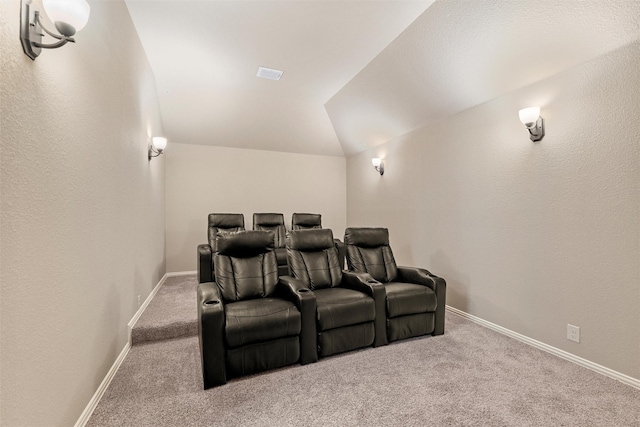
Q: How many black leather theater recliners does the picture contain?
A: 6